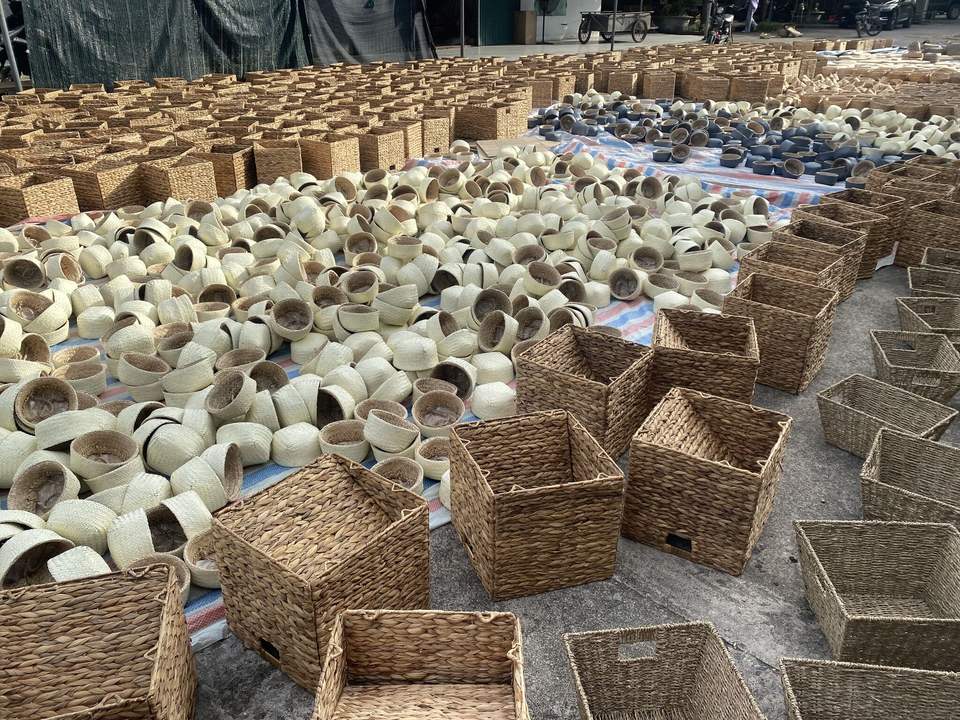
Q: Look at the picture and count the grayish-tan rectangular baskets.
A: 9